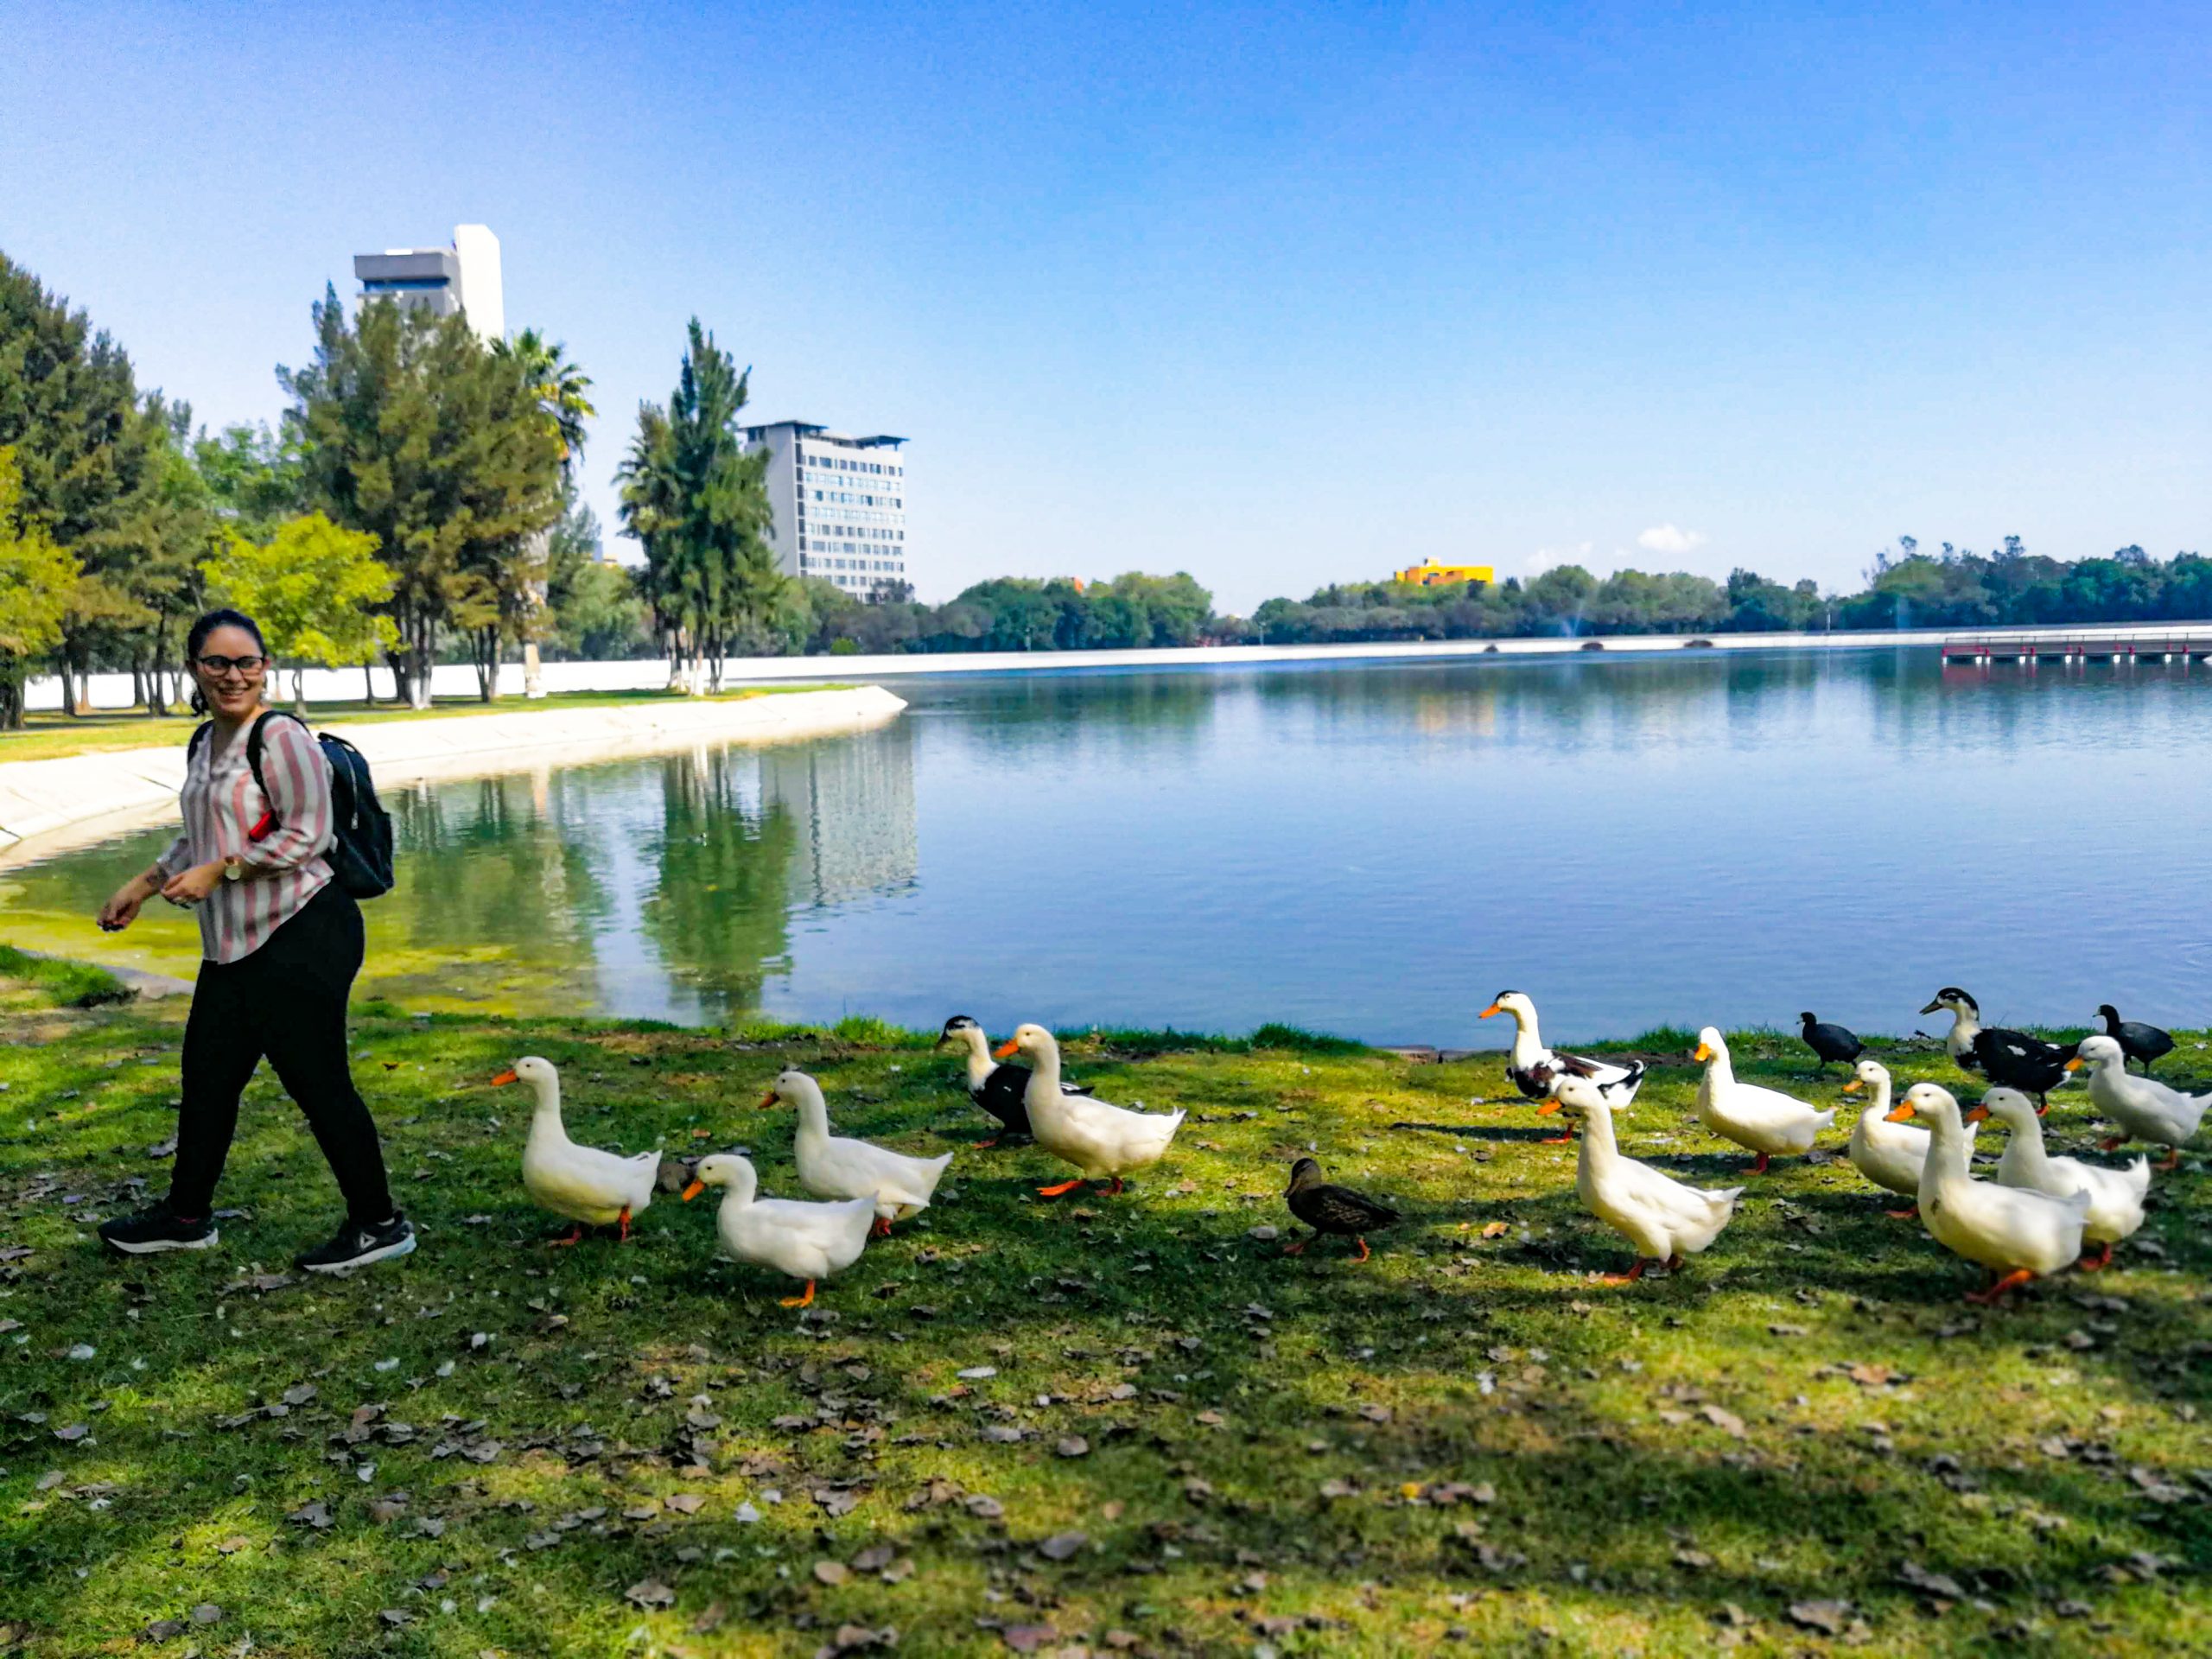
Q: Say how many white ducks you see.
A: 10